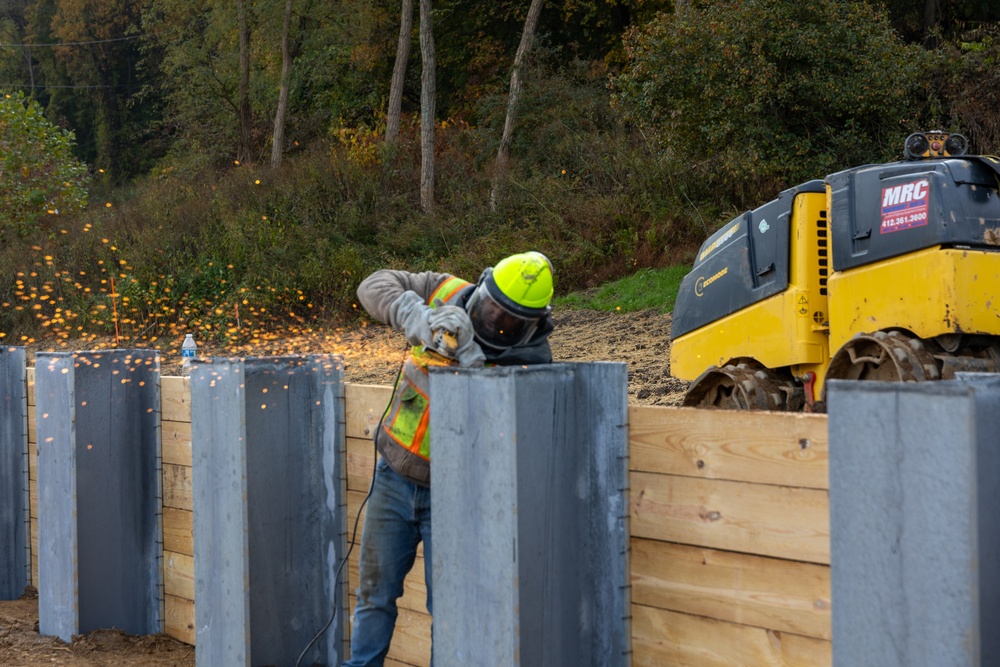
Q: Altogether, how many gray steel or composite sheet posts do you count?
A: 5